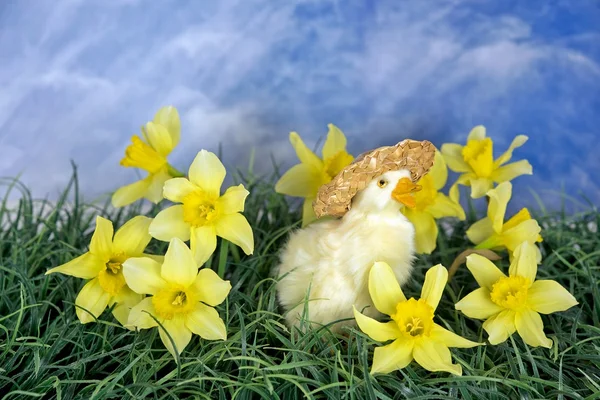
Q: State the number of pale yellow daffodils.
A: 10